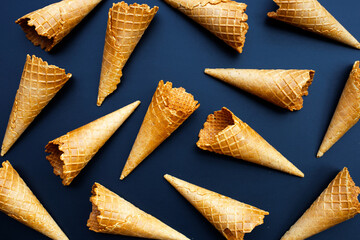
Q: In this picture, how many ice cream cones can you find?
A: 14